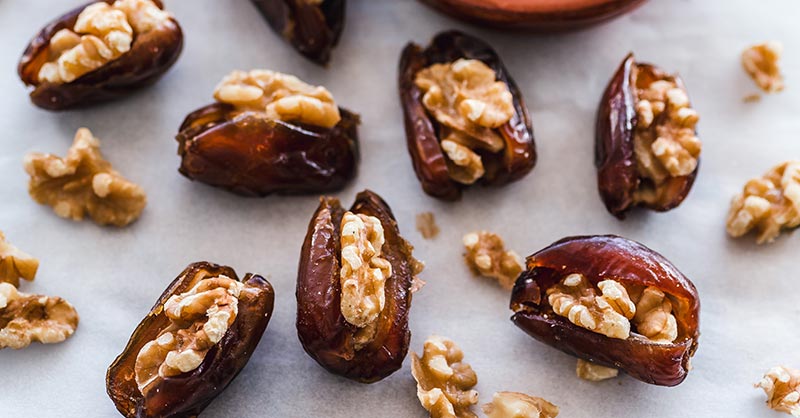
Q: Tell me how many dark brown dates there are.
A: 8